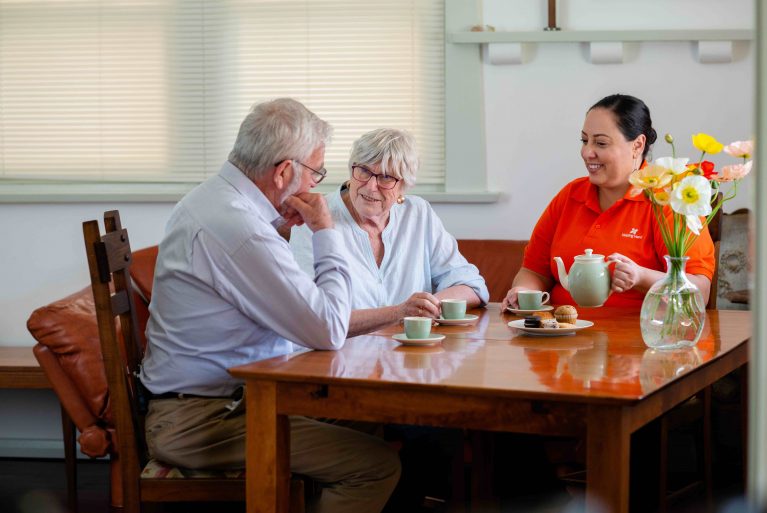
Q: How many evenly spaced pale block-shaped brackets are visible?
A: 3